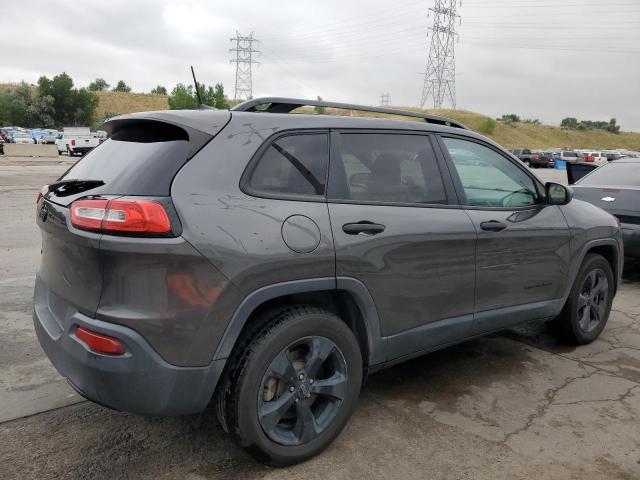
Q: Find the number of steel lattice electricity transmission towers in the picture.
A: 3